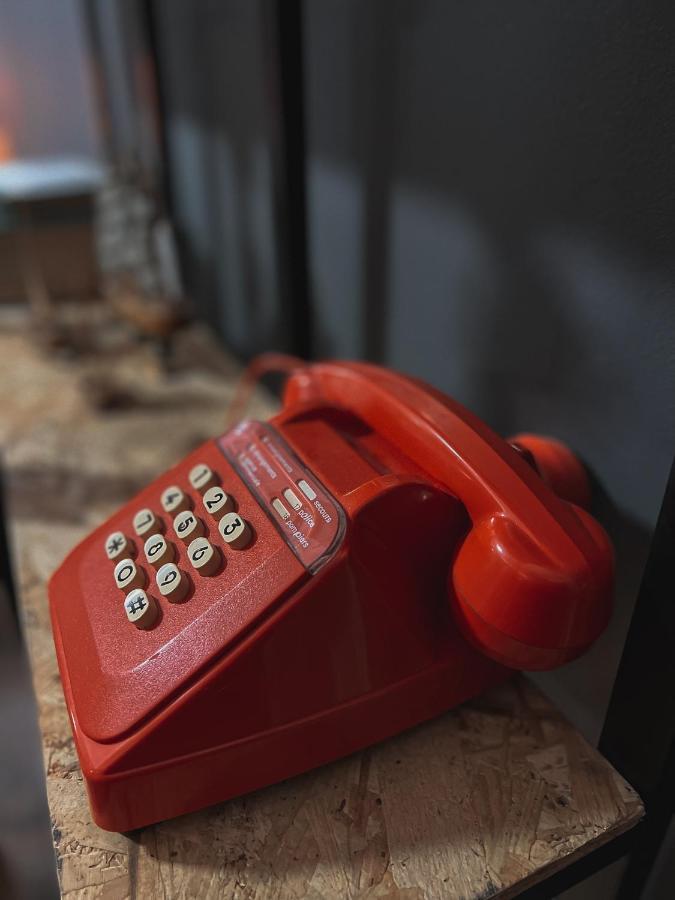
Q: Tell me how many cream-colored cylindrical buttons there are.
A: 12